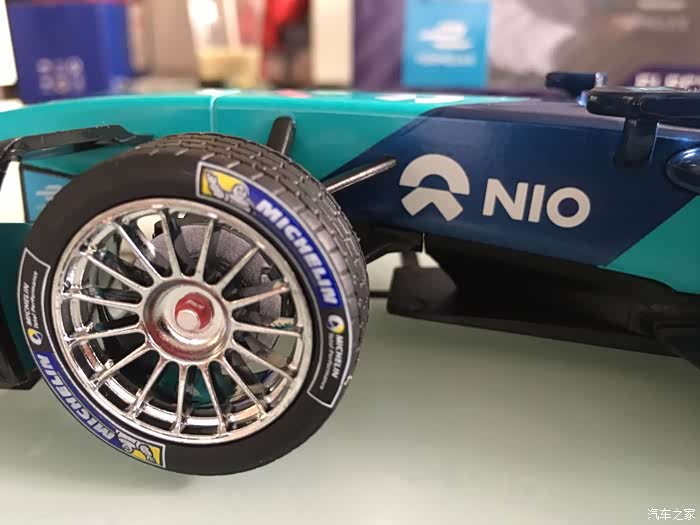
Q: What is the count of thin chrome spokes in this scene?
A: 15